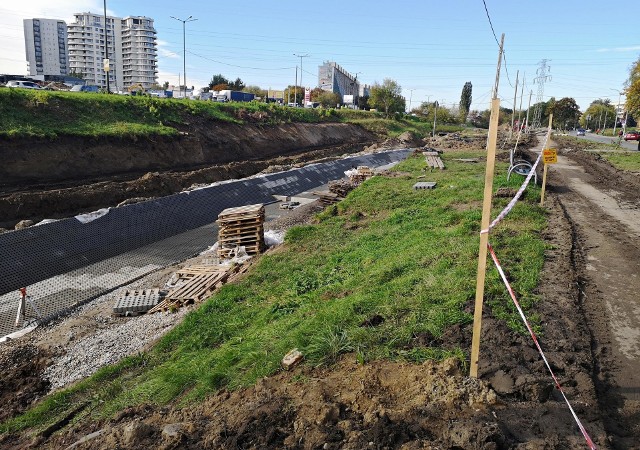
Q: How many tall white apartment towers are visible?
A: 3